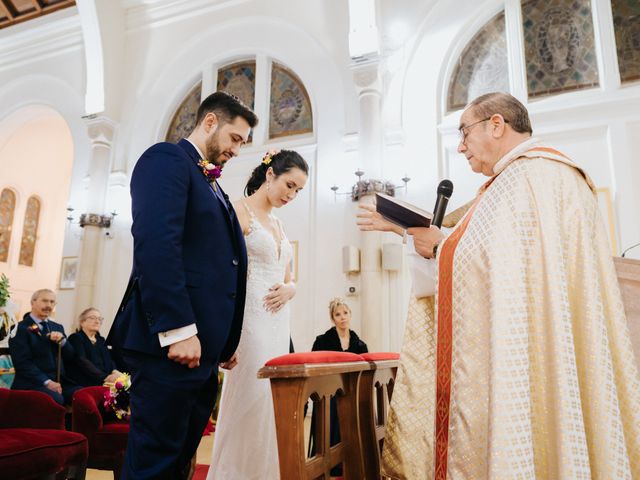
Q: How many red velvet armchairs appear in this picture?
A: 2